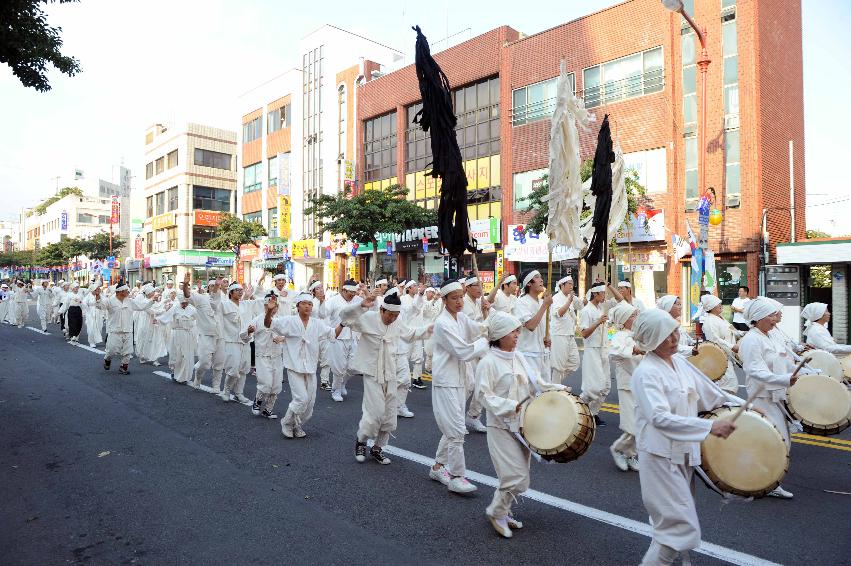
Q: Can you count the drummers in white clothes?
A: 8